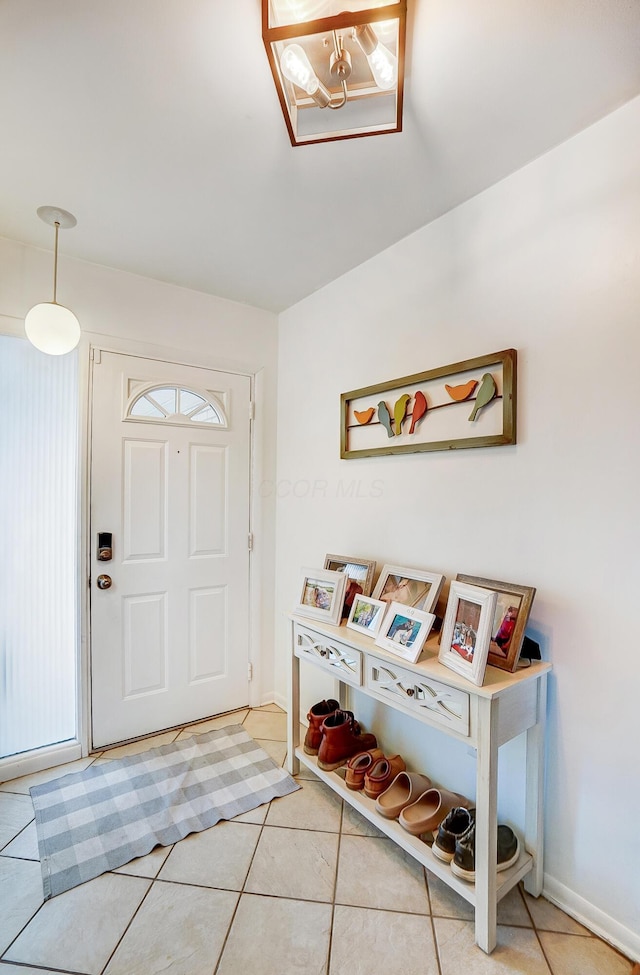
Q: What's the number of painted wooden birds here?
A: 6